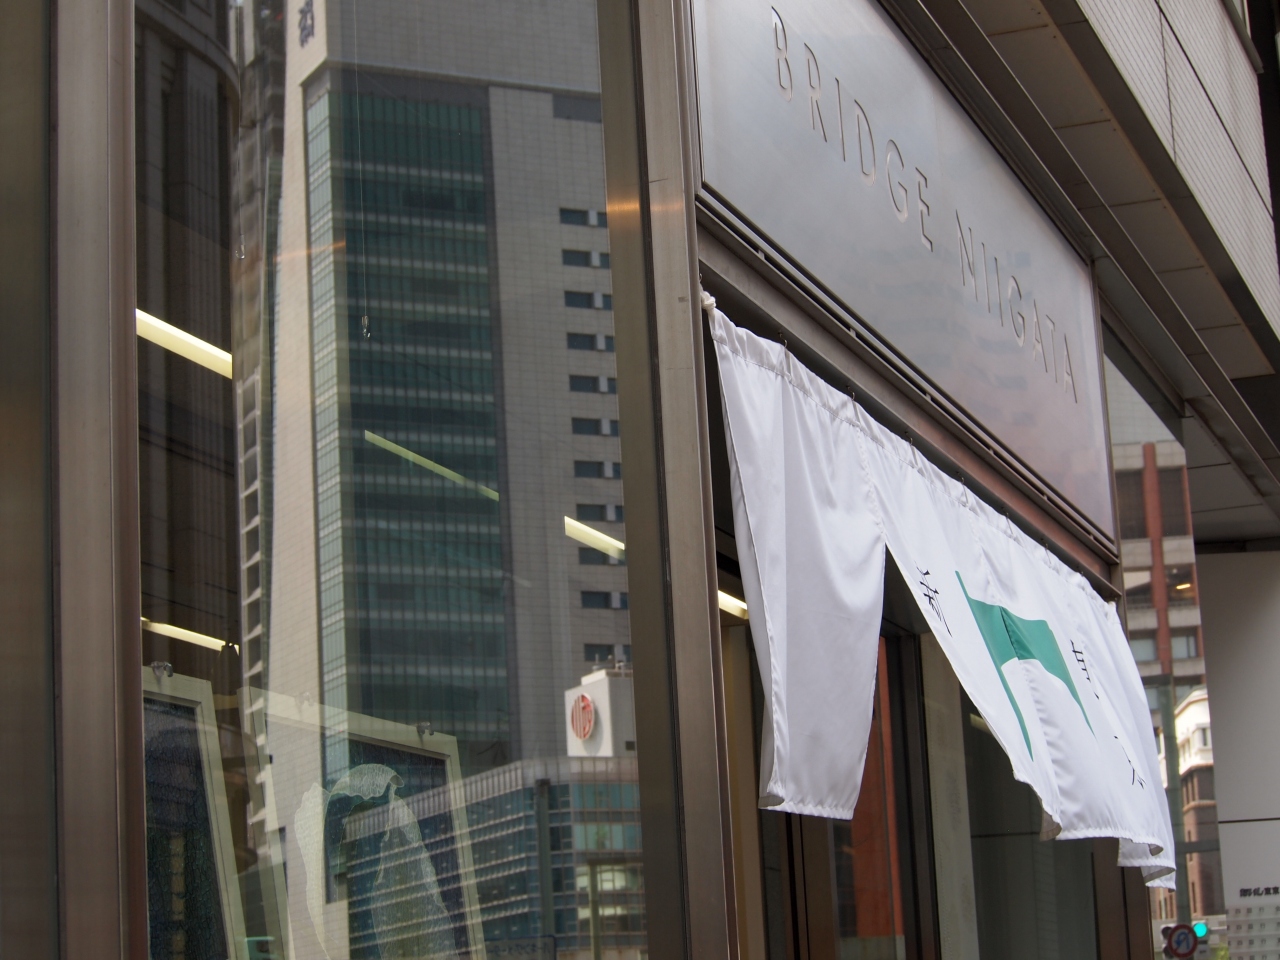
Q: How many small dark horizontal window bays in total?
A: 11